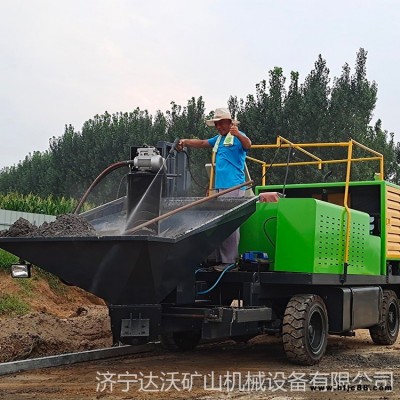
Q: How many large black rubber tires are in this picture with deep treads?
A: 2